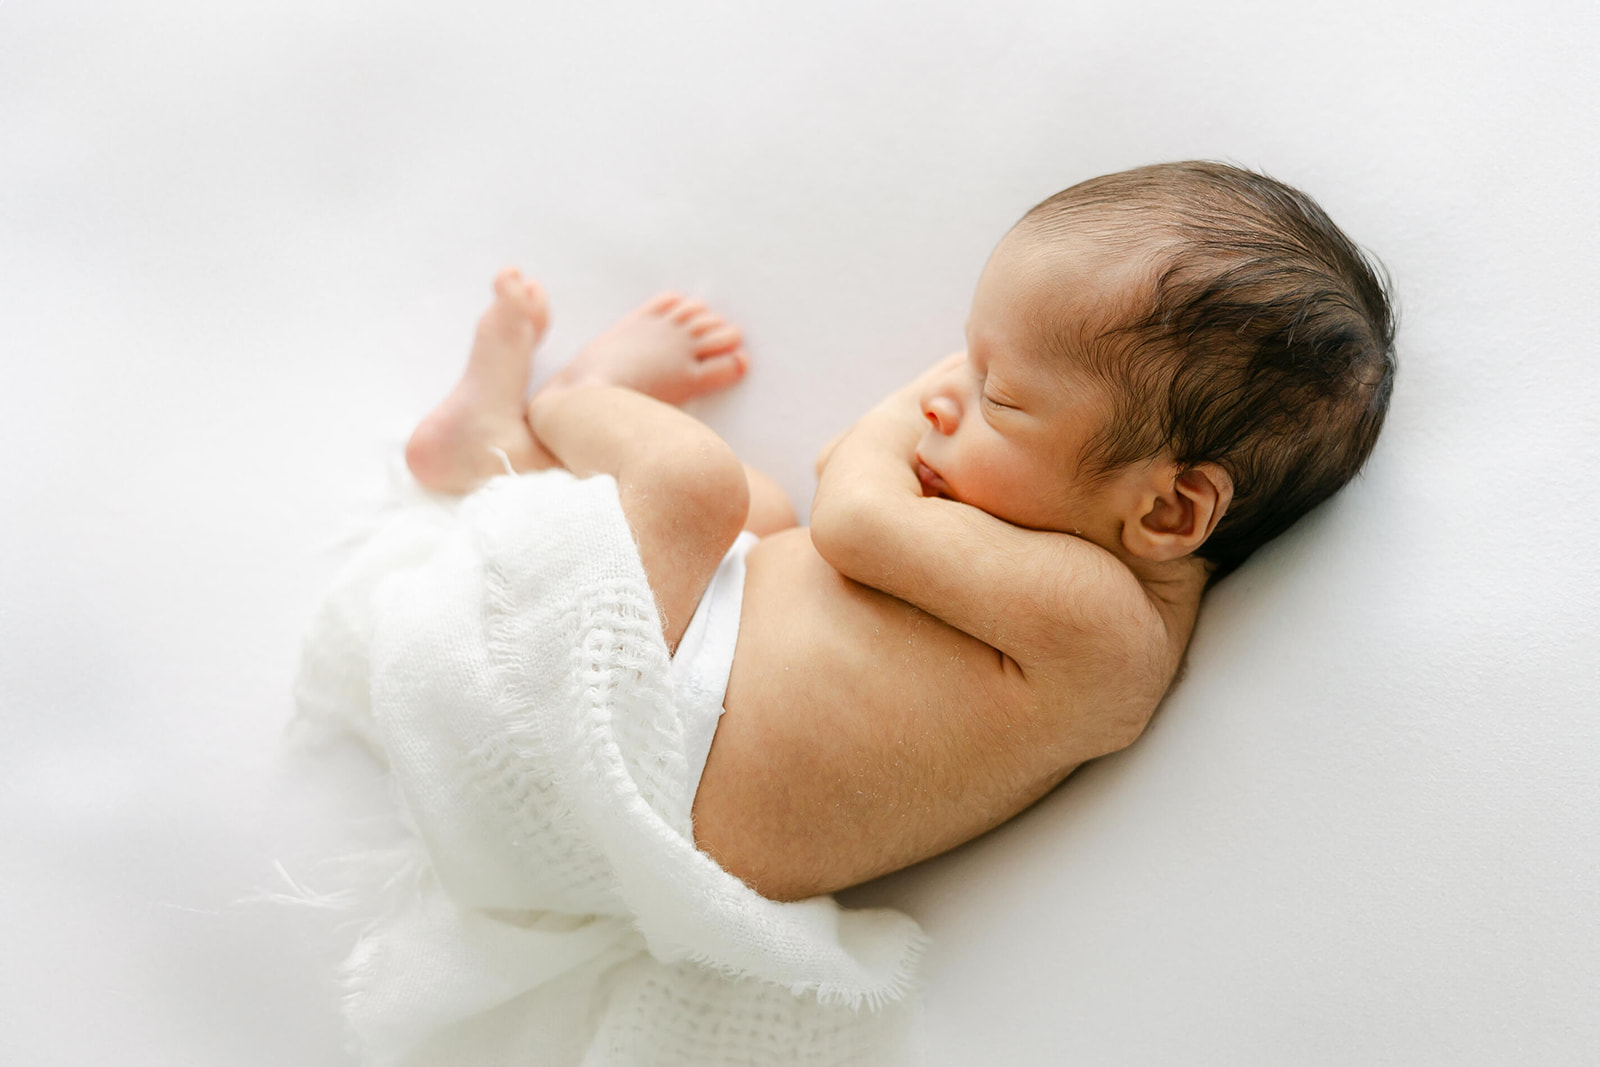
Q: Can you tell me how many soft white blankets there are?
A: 1